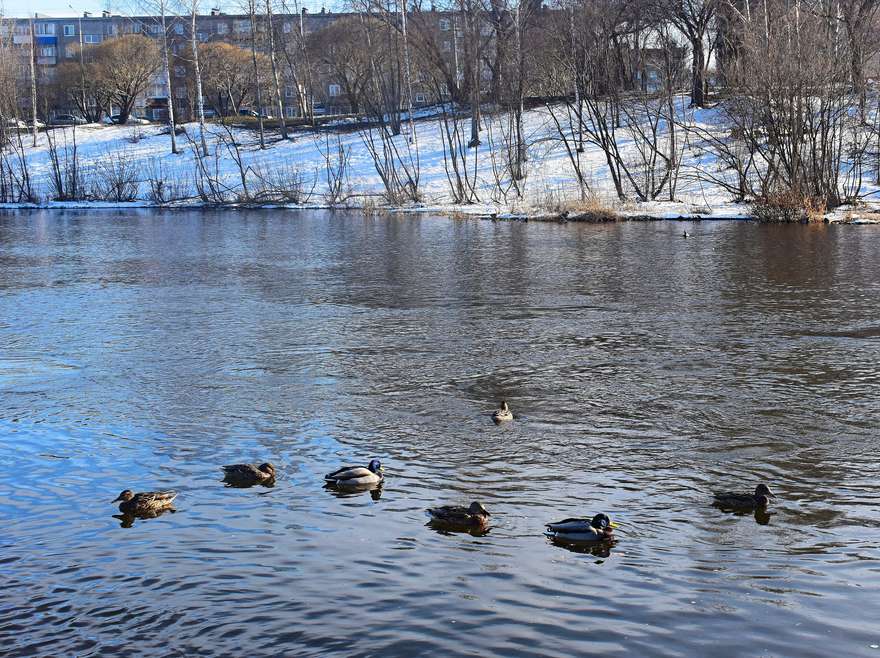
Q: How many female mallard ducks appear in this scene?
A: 5